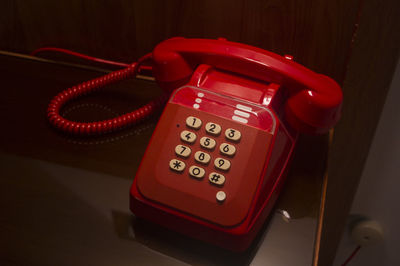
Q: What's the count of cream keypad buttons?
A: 12